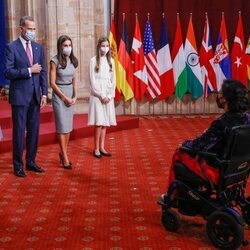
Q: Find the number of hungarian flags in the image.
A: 1